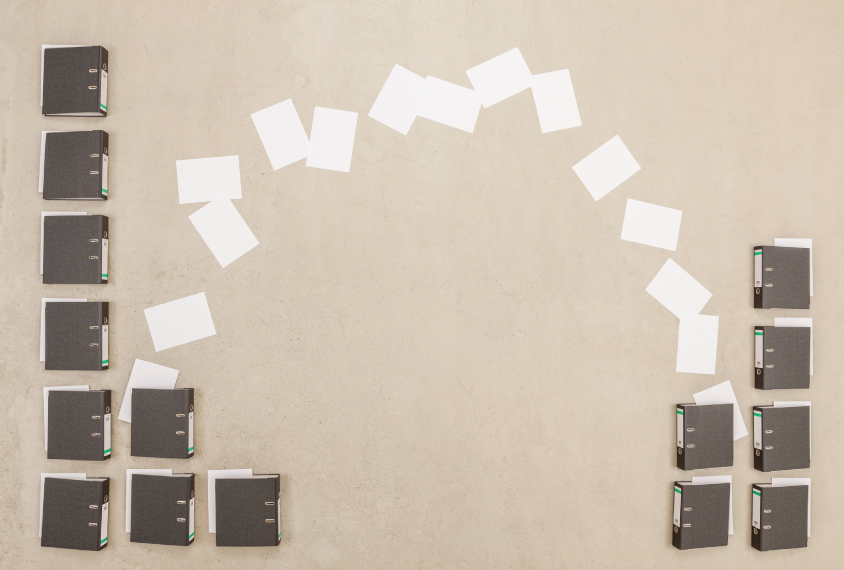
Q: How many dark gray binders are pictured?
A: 15